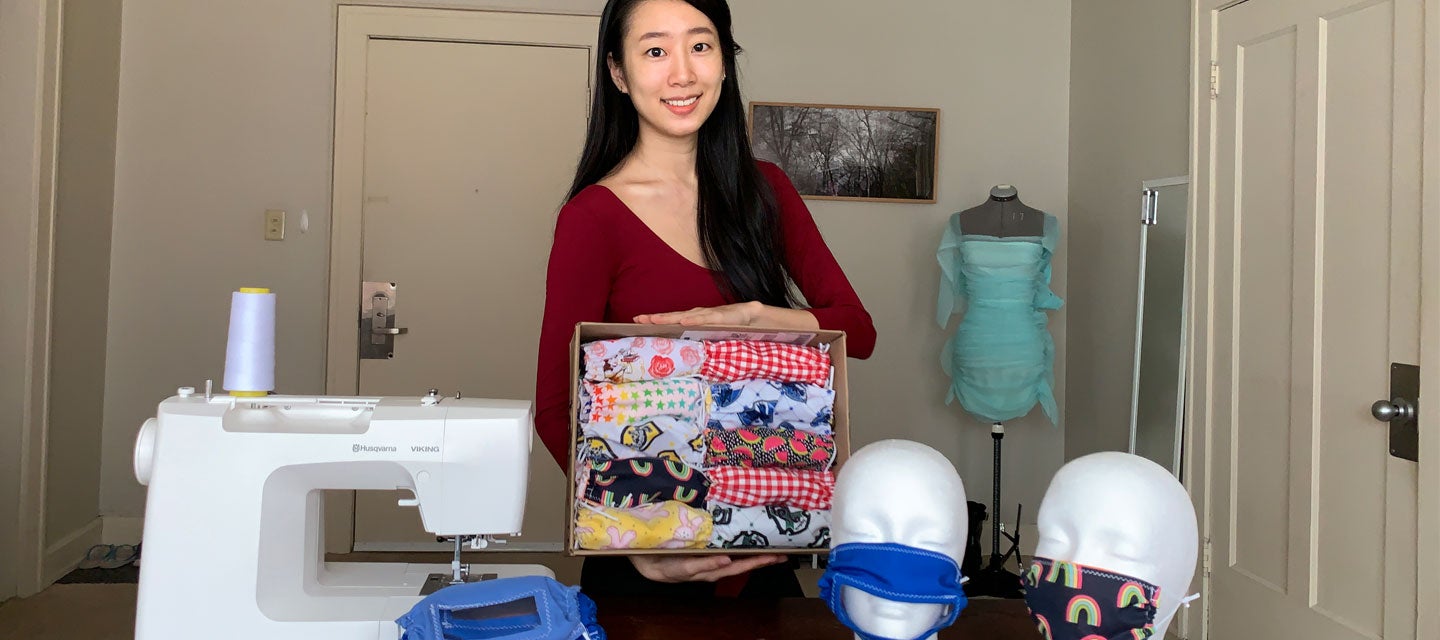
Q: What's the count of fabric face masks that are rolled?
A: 10